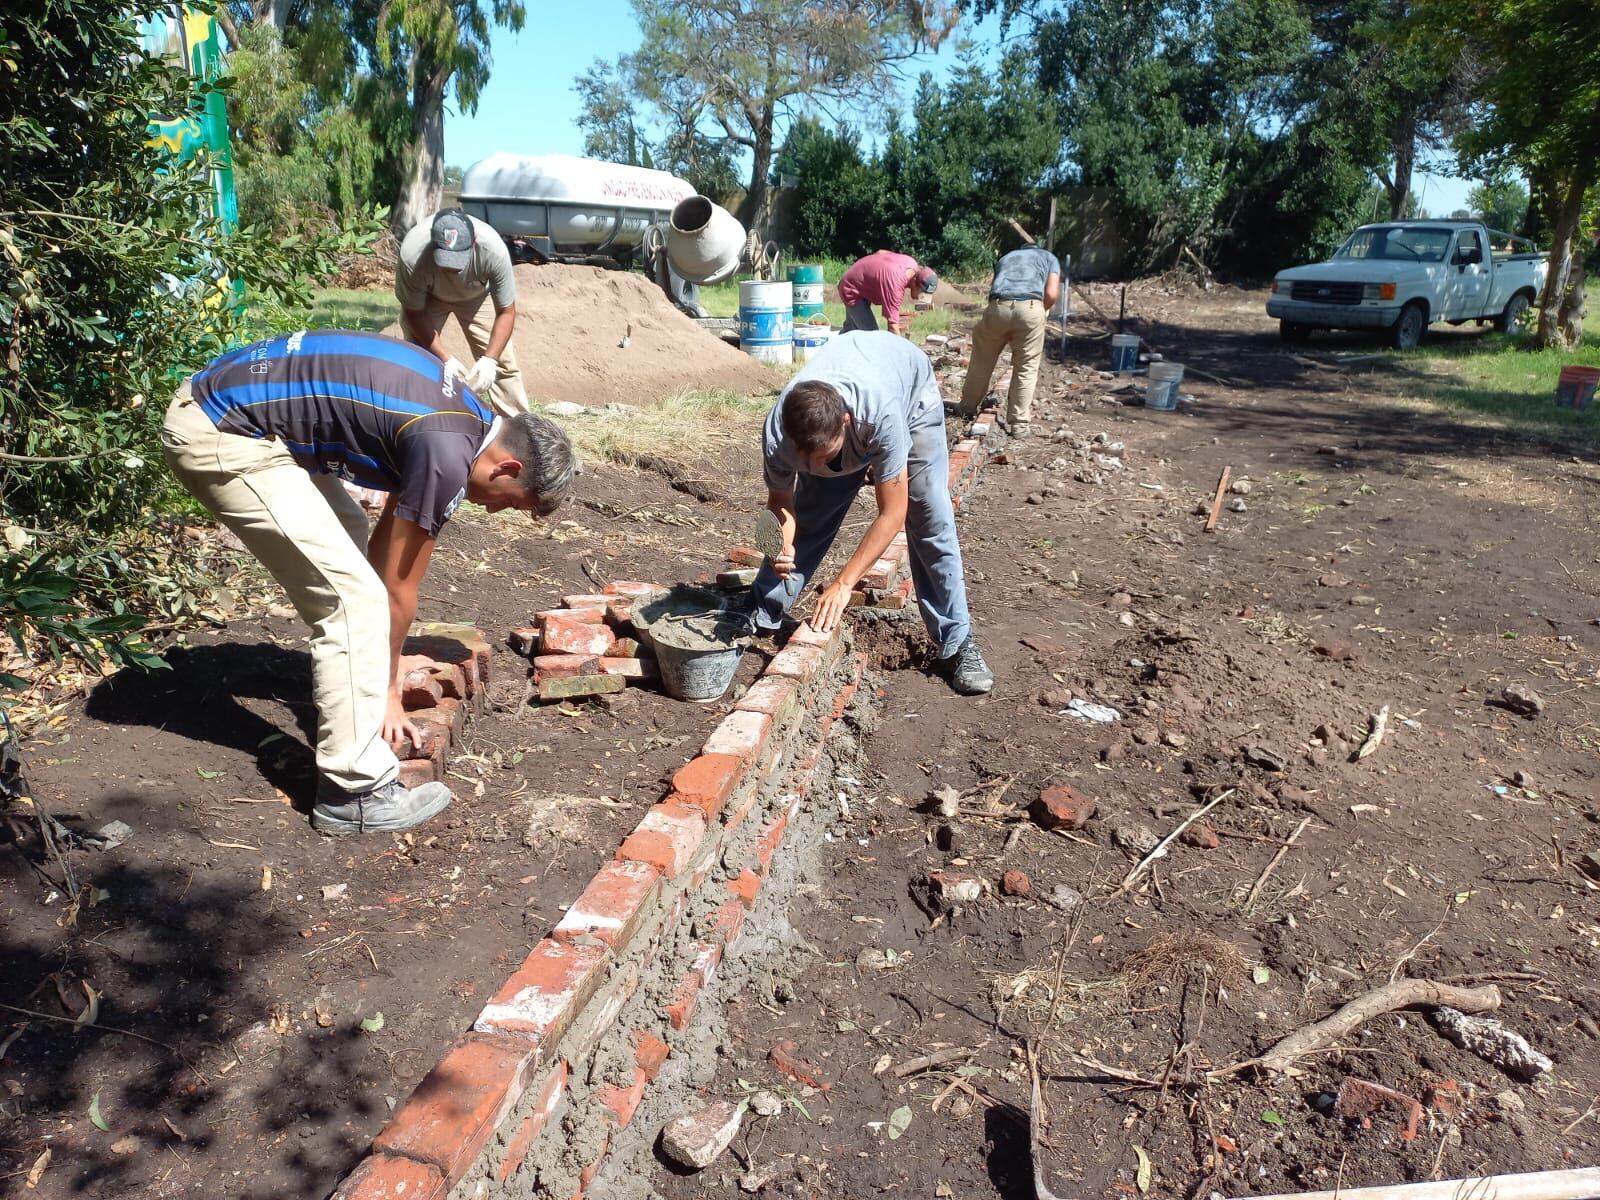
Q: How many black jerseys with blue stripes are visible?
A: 1